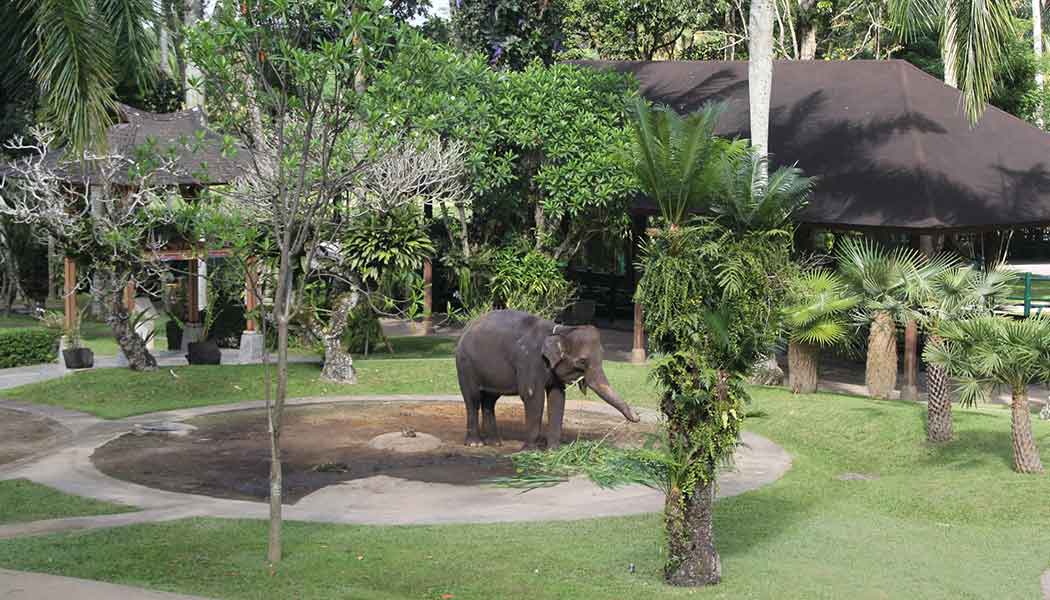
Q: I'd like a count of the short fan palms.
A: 4